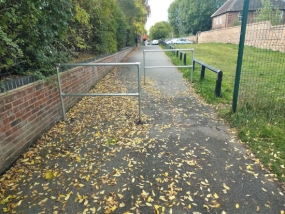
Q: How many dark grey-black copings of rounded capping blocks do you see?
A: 1